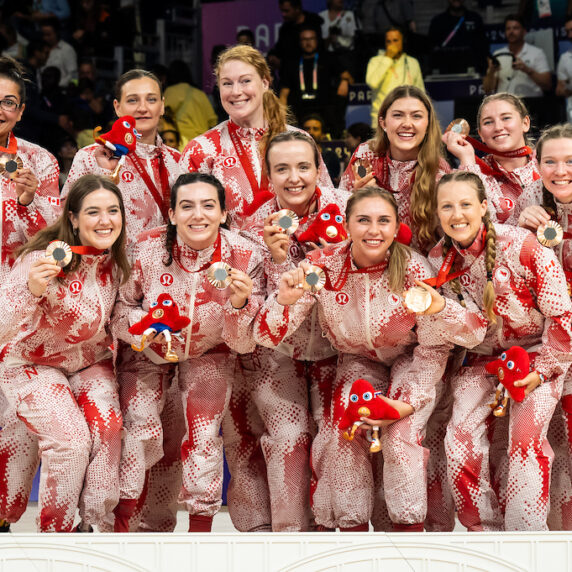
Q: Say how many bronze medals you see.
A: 9